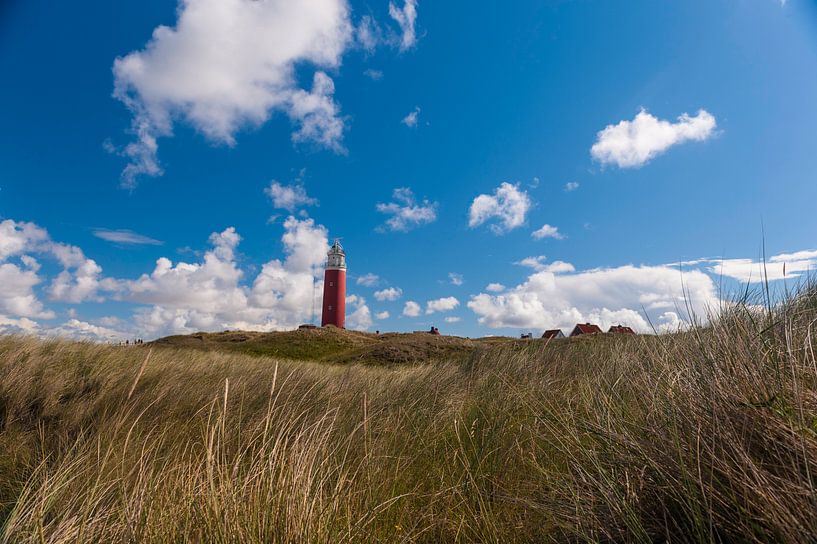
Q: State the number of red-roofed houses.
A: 3